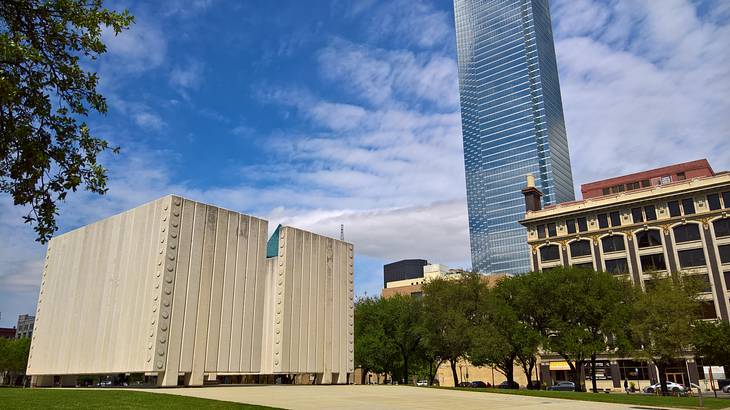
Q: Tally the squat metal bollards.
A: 0